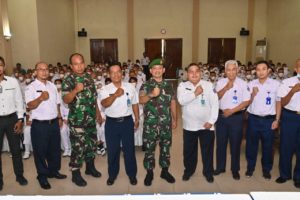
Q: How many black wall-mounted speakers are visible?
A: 2